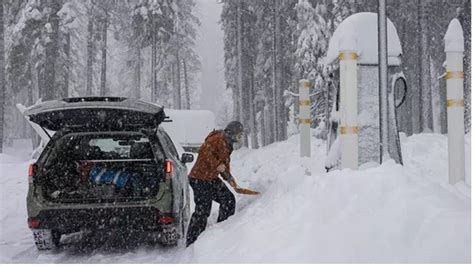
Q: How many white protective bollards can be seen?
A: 3